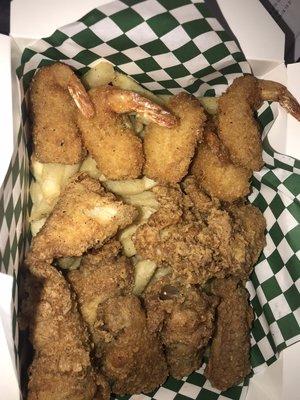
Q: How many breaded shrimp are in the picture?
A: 5